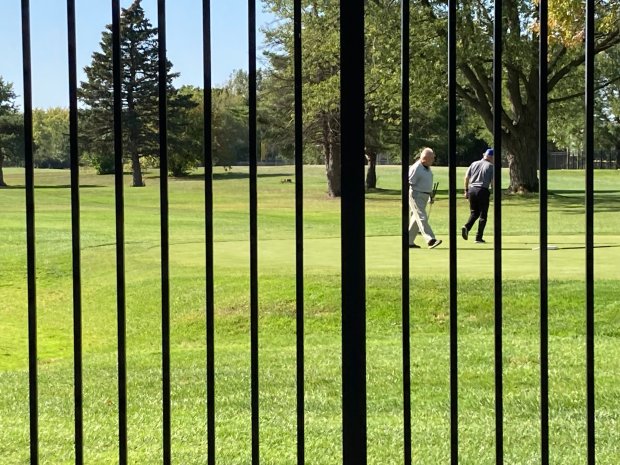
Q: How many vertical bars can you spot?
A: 13